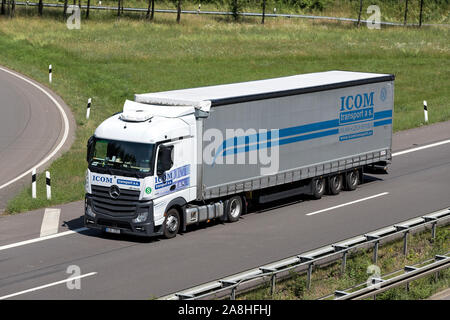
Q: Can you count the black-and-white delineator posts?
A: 5